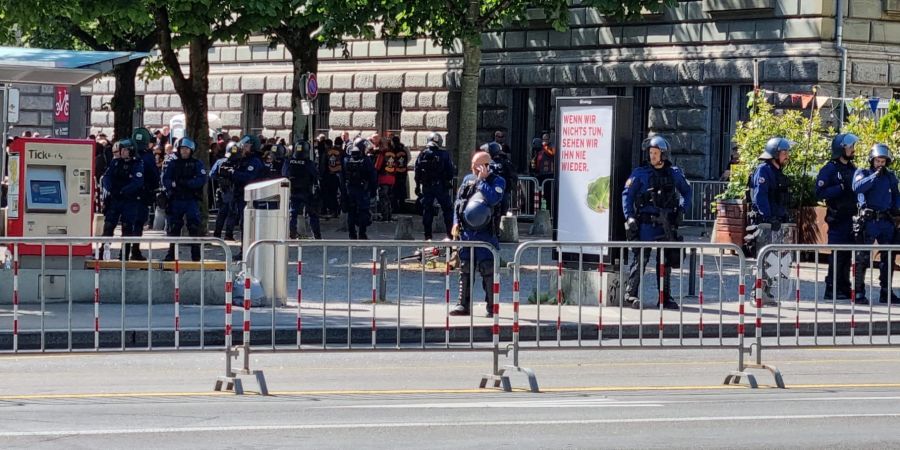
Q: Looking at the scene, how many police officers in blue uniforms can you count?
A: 15